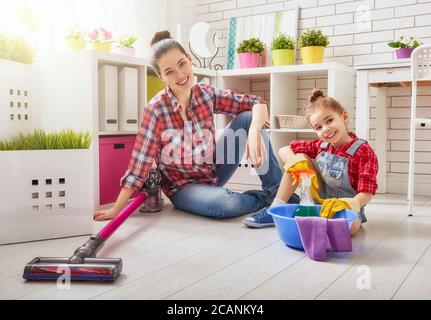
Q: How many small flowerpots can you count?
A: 7